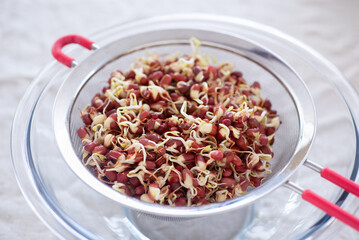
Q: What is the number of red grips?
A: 3